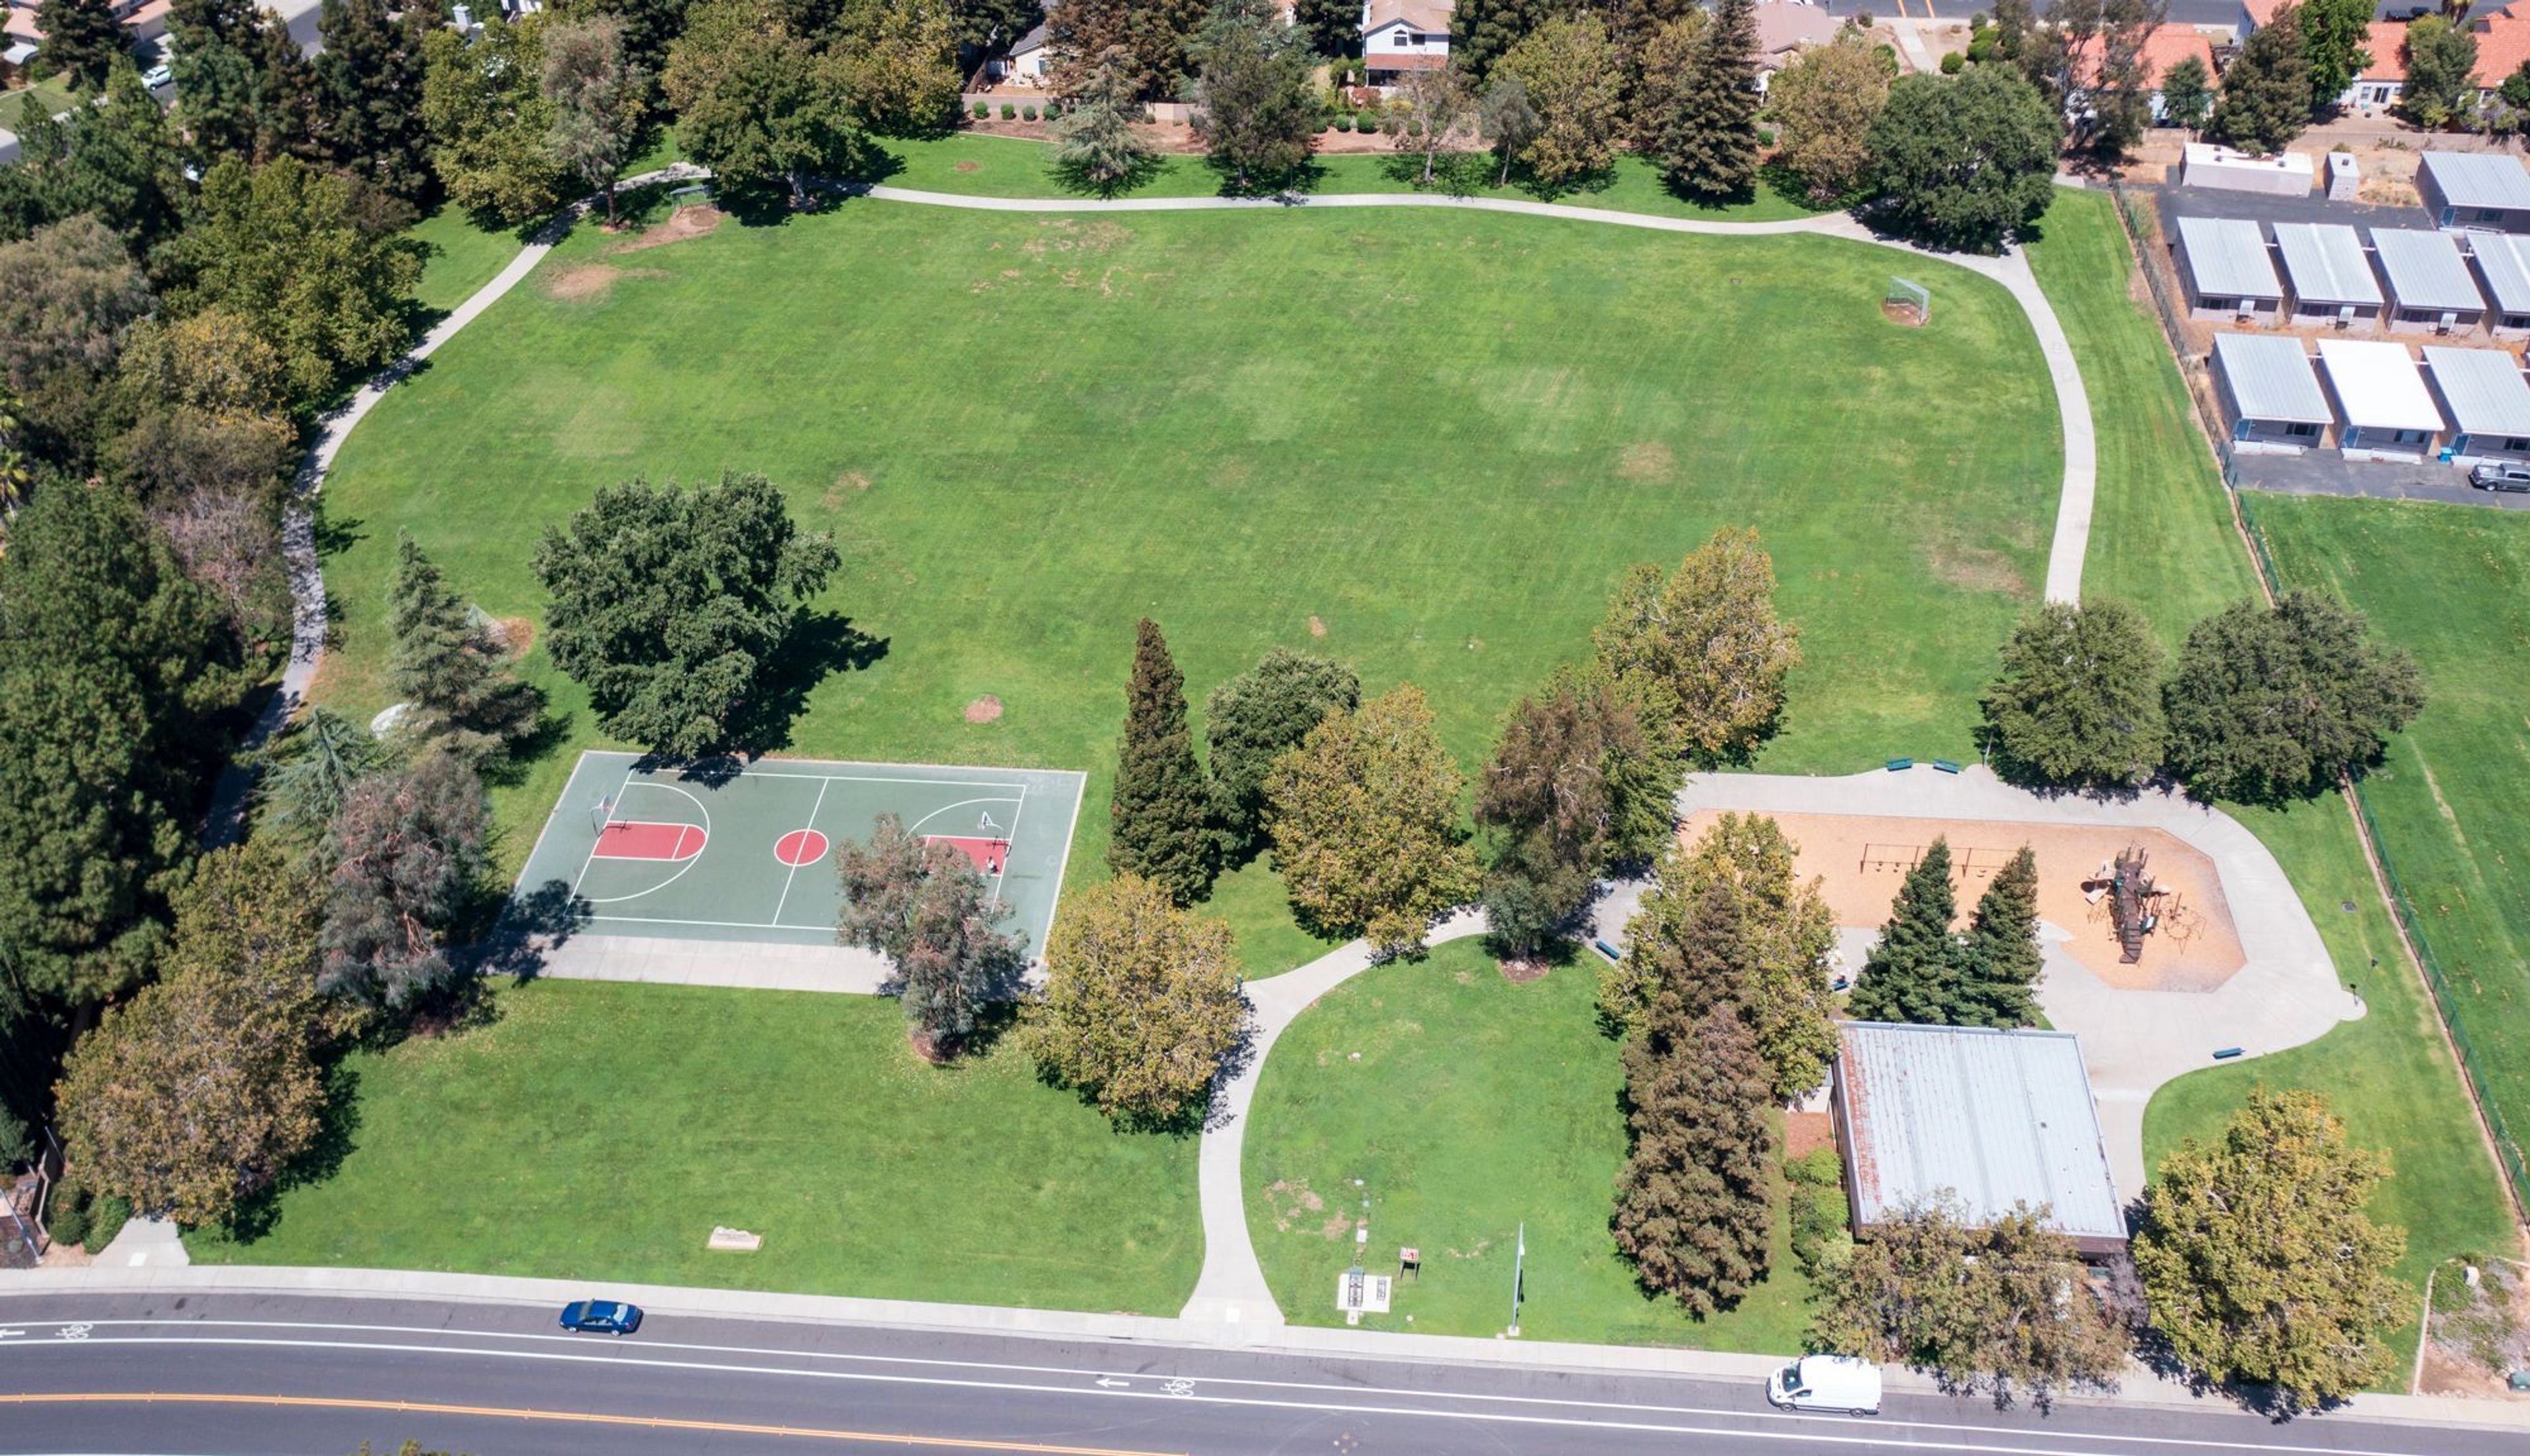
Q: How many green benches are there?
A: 5